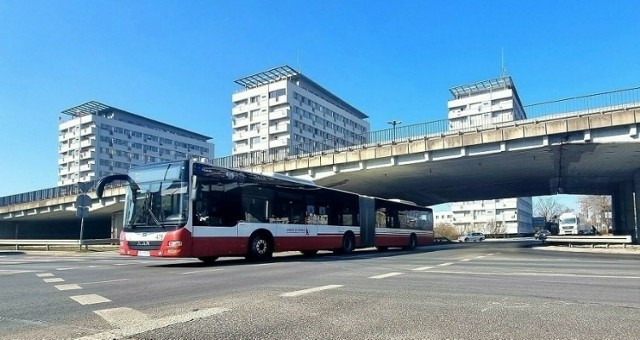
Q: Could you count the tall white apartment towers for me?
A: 3